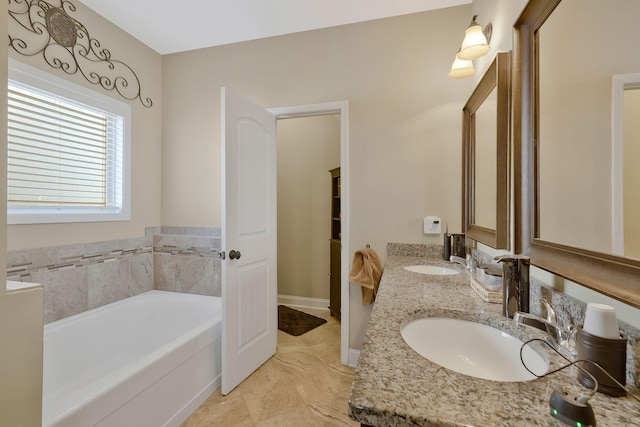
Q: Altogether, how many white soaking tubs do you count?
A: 1